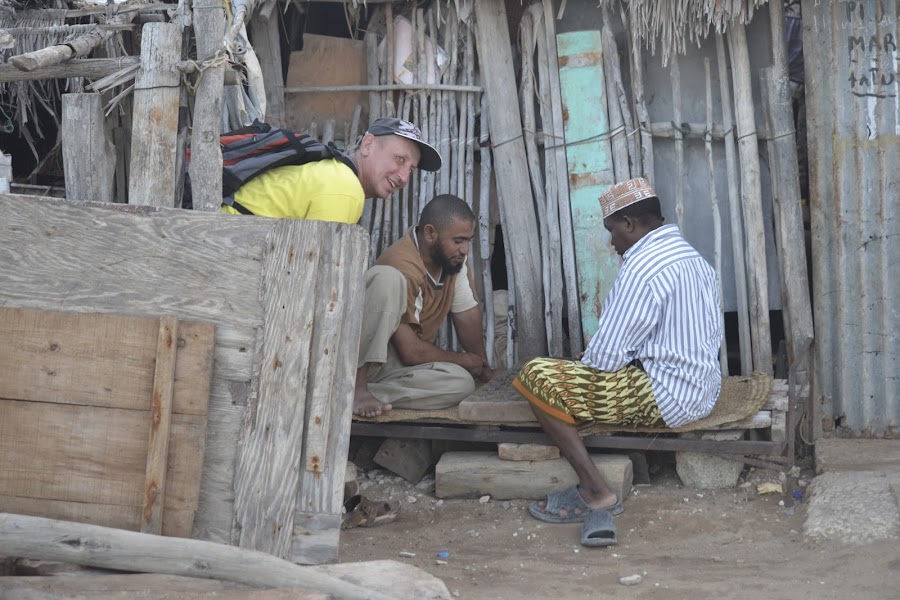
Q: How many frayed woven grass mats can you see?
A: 1